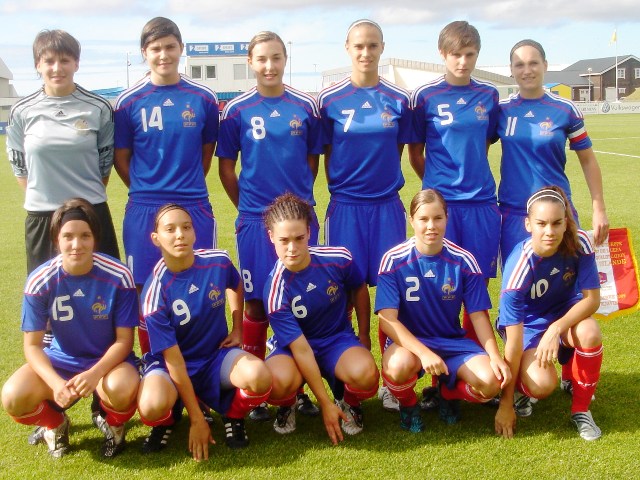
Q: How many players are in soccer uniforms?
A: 11